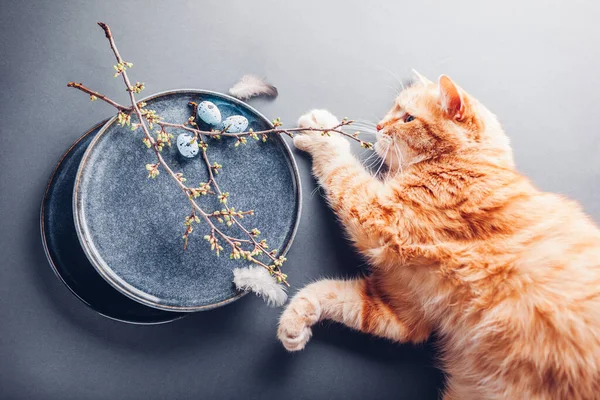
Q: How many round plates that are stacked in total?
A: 2